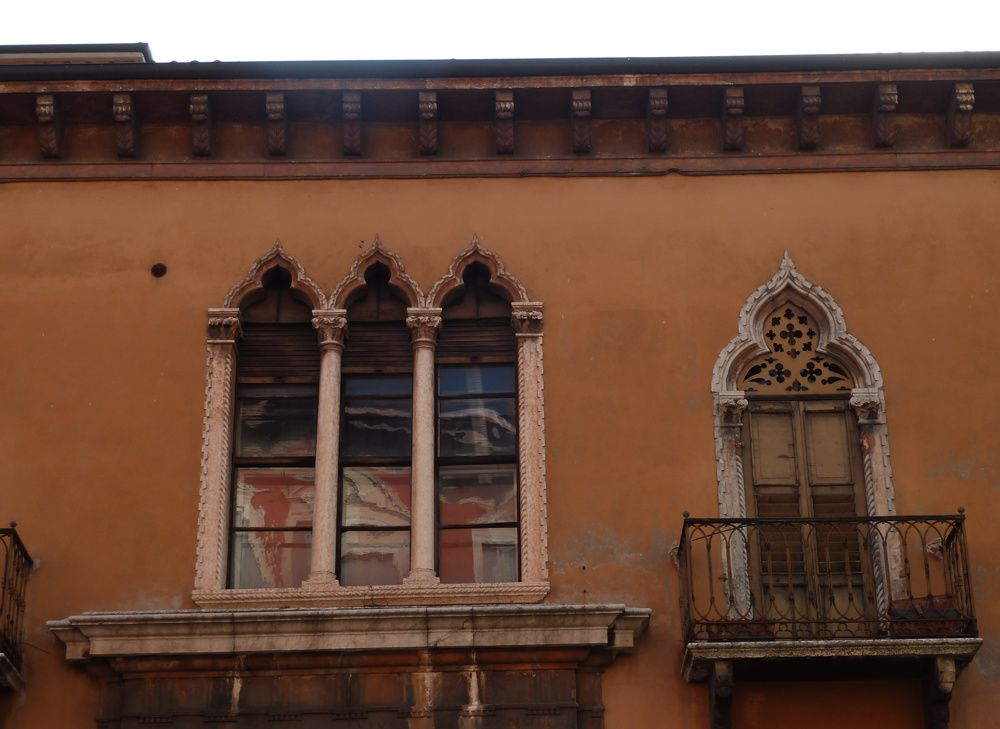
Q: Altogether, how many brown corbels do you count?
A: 13